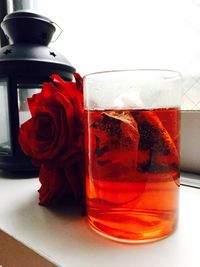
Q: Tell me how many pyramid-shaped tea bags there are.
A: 2